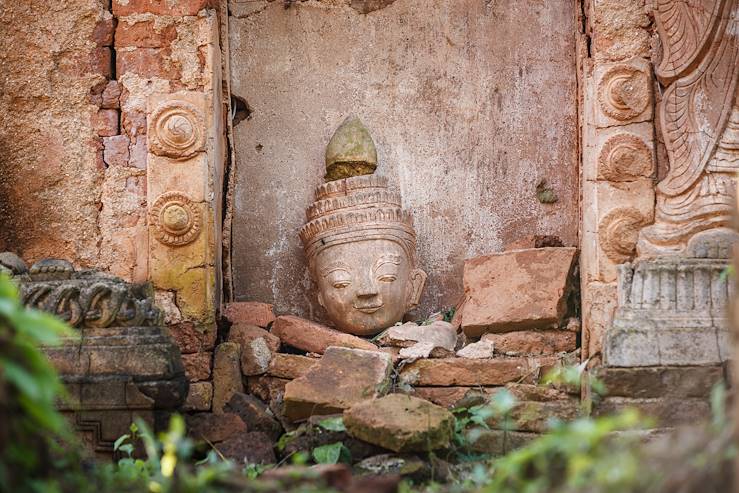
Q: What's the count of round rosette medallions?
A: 5